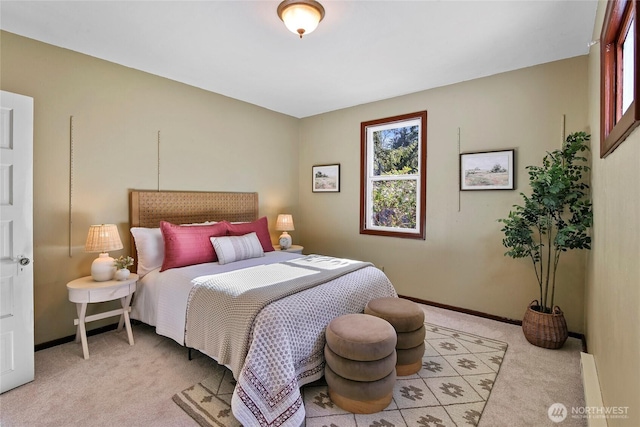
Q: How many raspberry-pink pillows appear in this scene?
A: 2